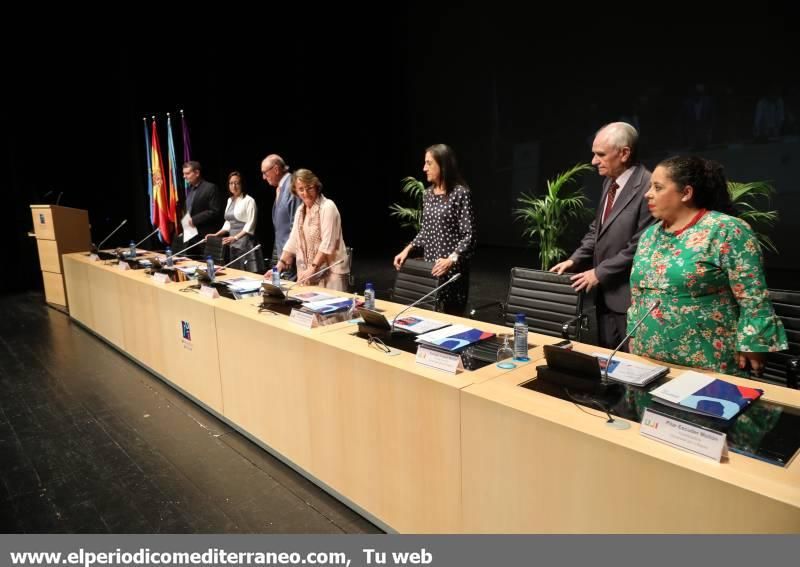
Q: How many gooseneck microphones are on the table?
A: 7